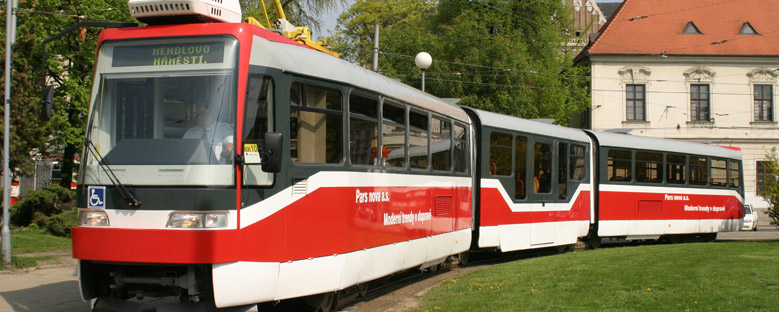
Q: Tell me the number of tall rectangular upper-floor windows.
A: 3